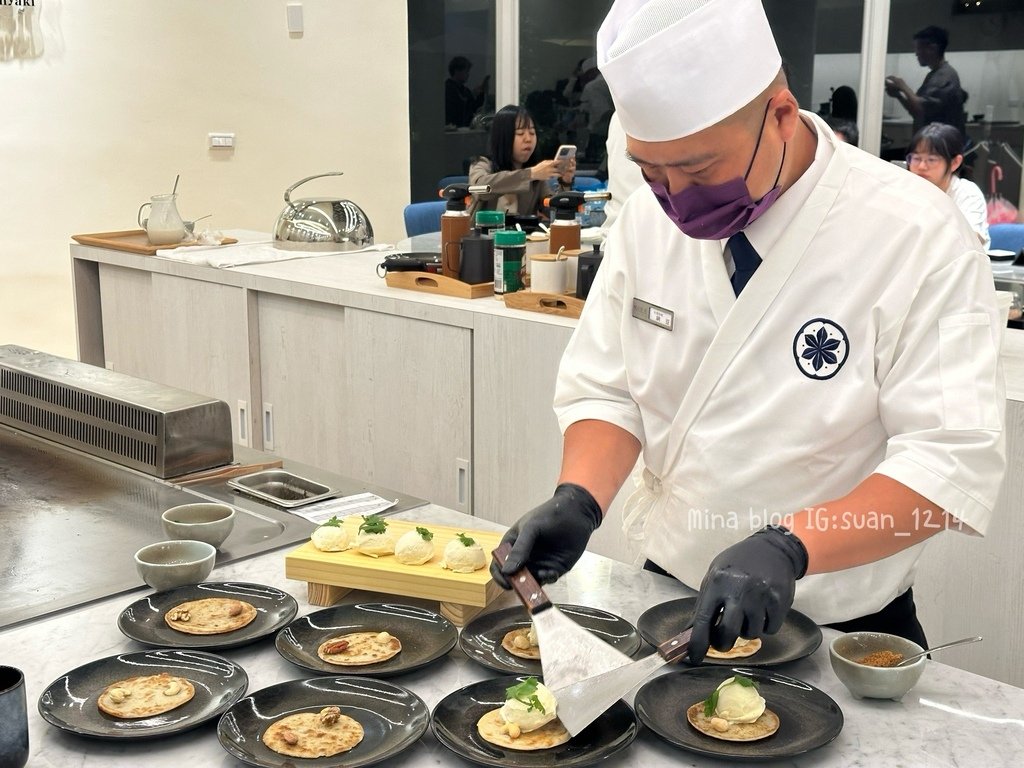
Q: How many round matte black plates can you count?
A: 8